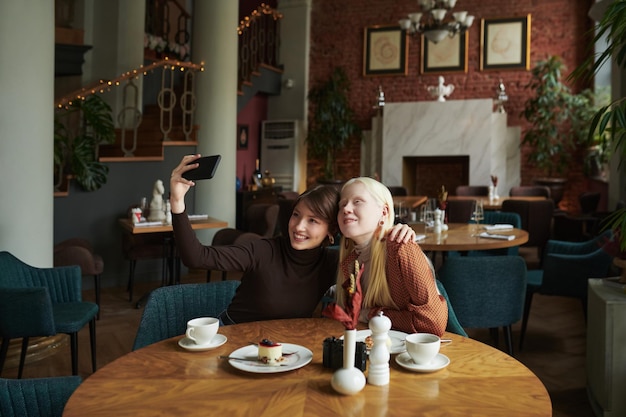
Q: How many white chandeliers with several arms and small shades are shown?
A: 1